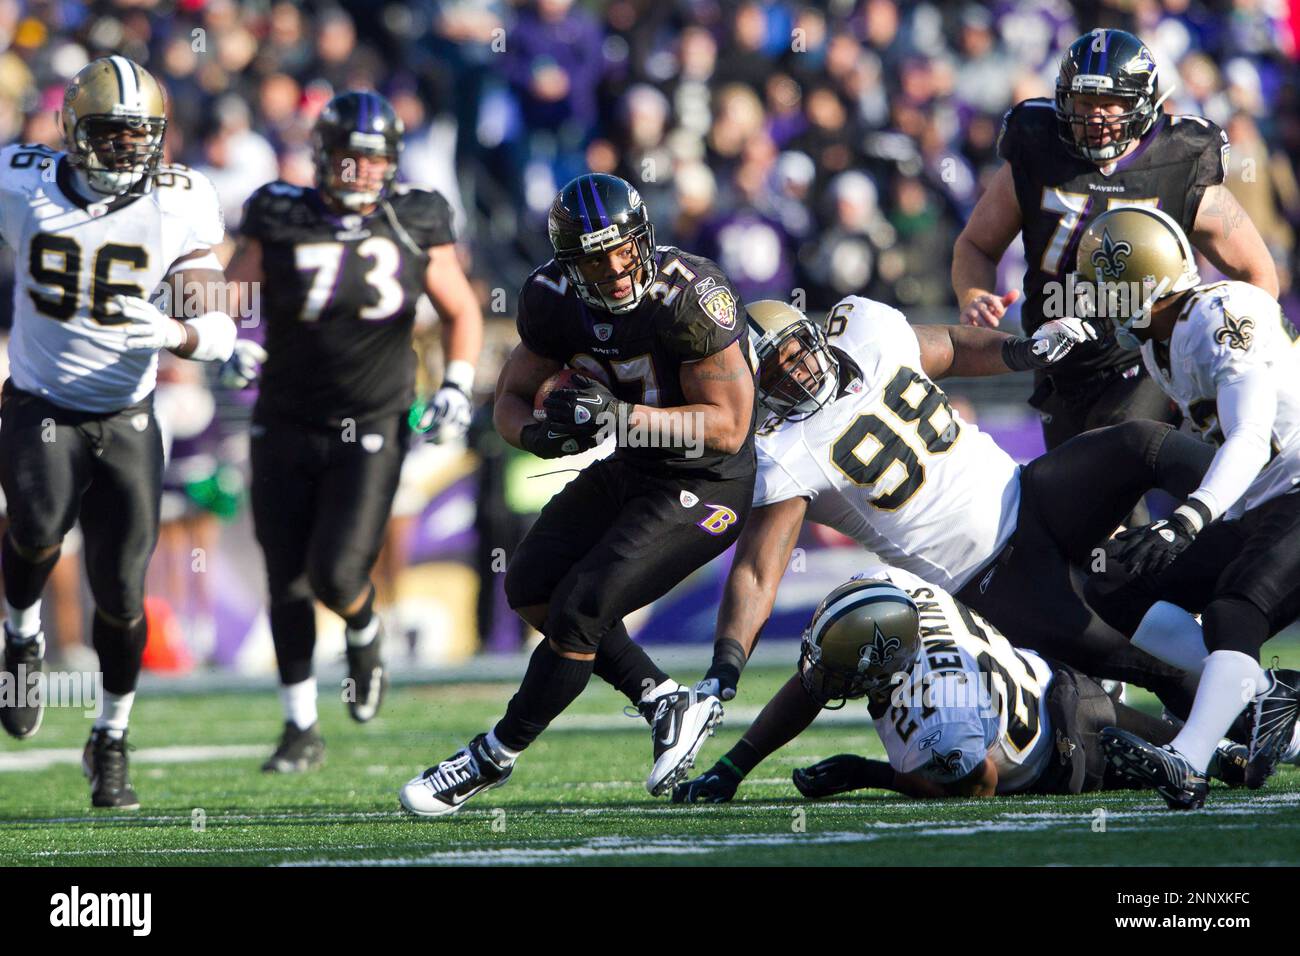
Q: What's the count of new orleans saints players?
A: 4